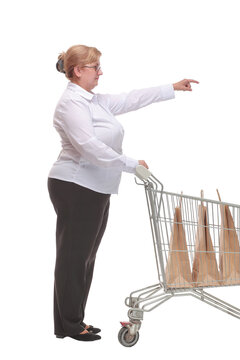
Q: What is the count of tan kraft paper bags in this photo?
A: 3